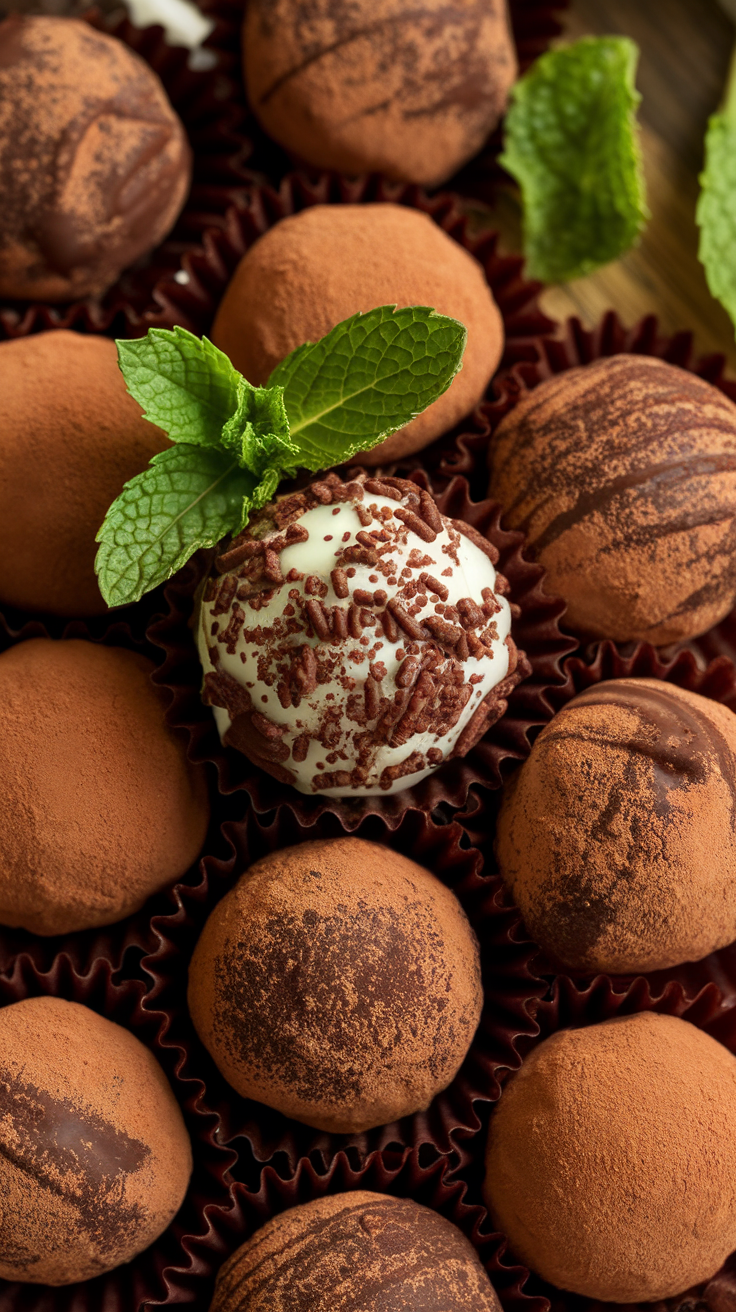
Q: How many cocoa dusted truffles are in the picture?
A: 11